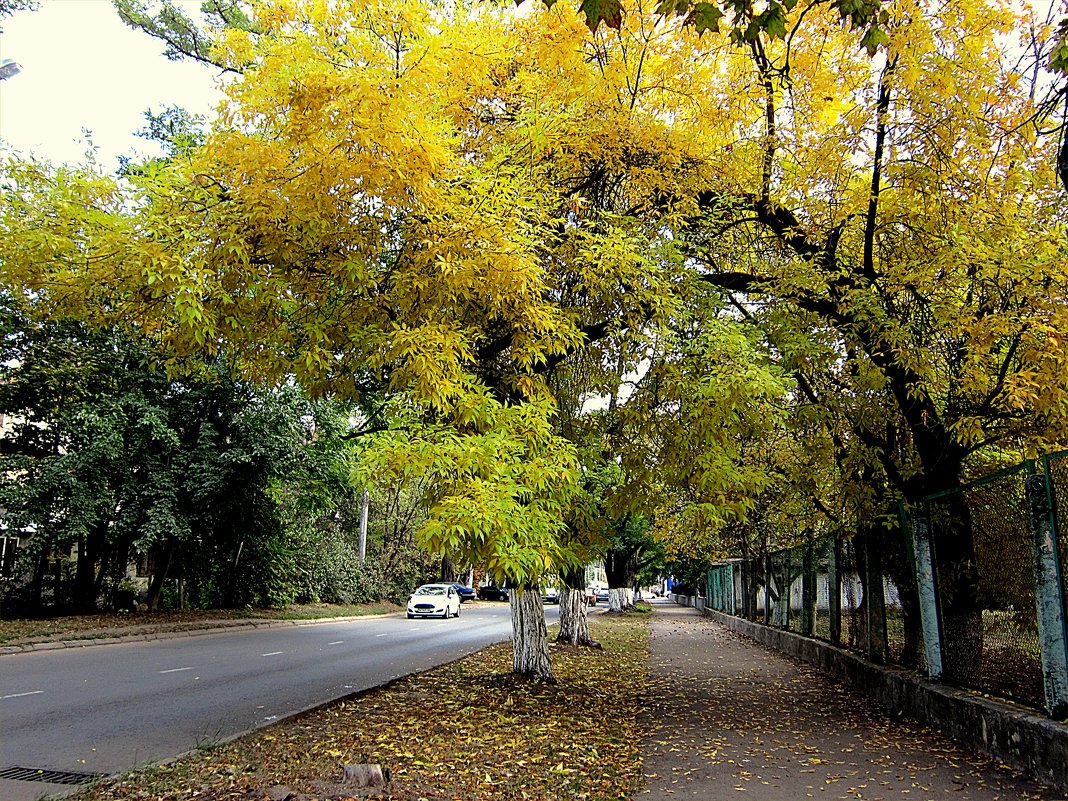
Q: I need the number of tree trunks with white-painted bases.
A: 3